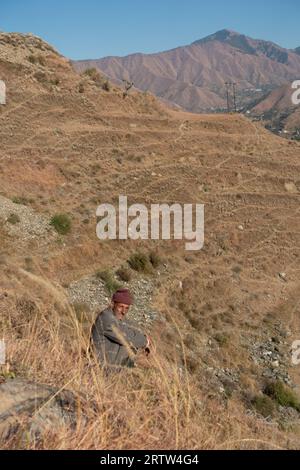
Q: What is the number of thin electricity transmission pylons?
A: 2